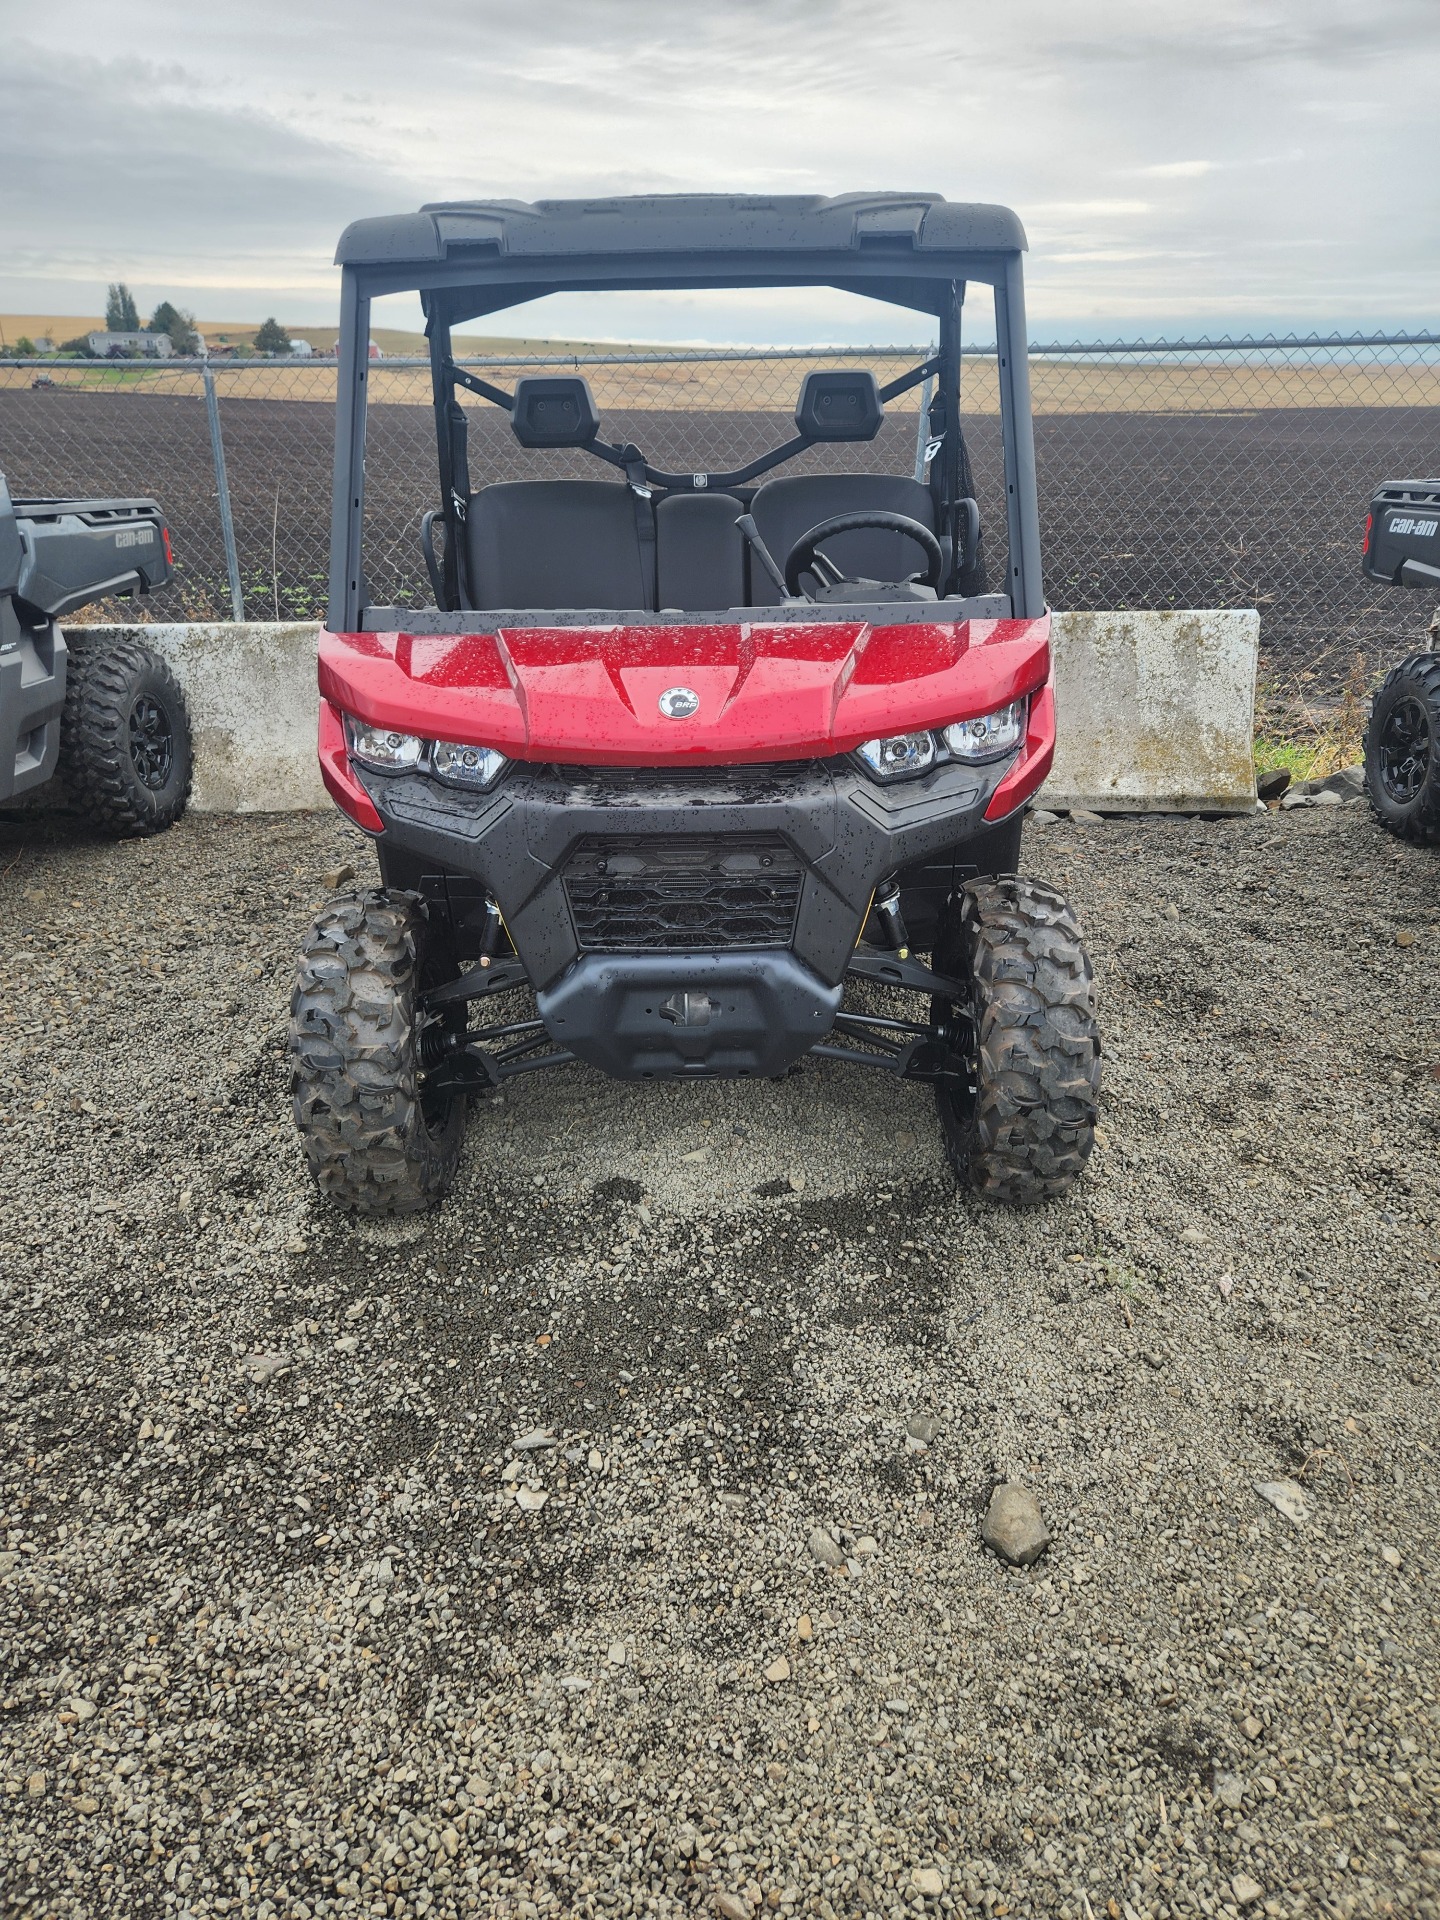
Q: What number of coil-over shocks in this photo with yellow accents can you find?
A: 2